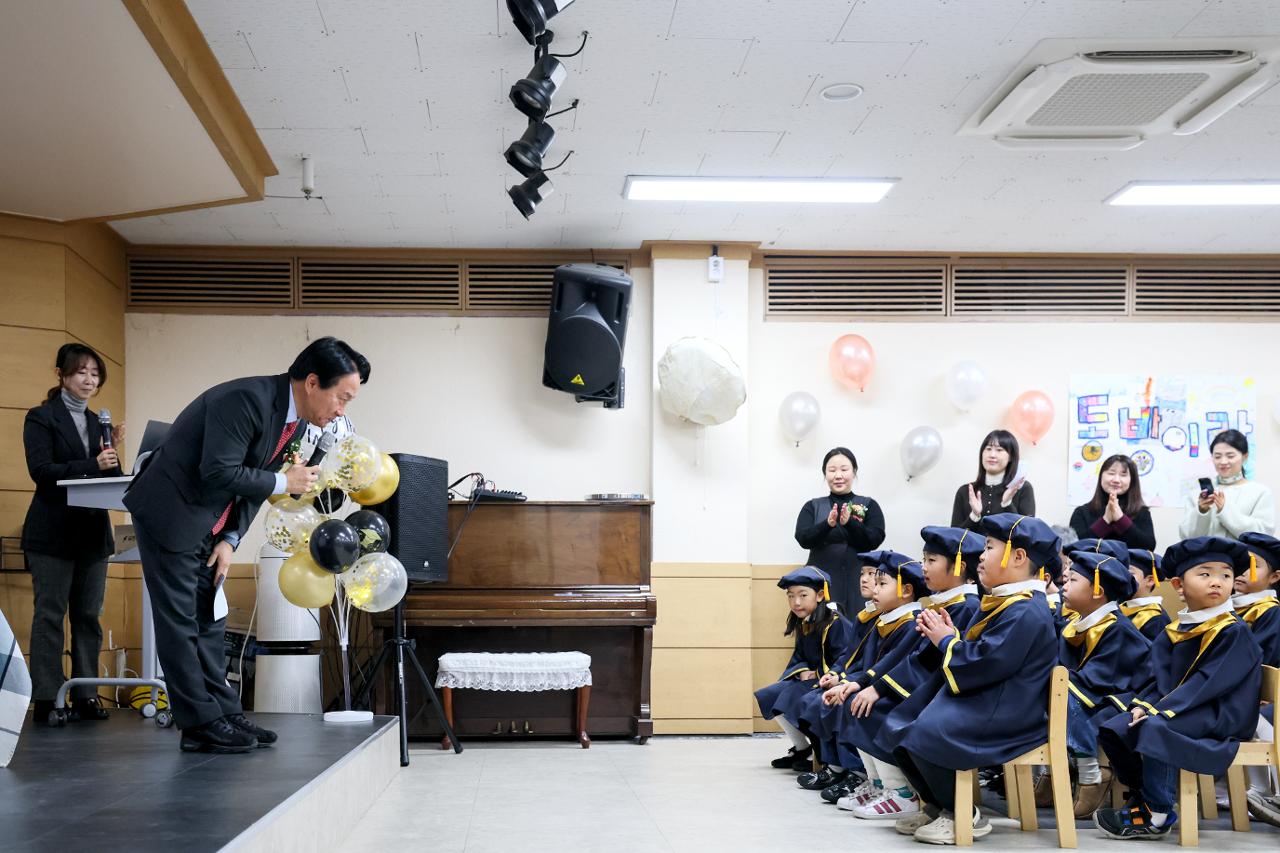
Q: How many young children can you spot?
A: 11